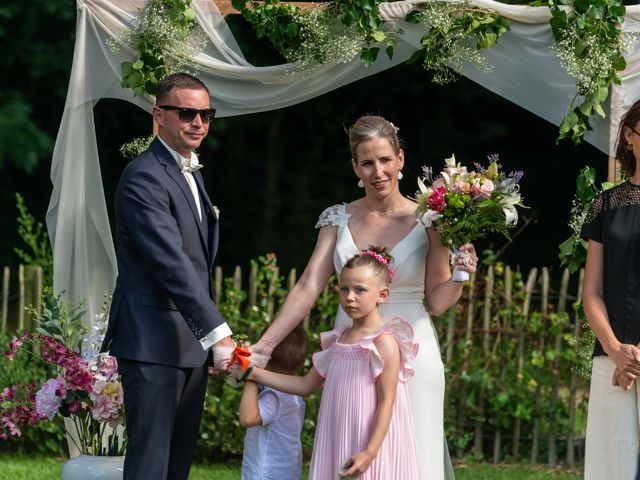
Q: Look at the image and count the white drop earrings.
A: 2